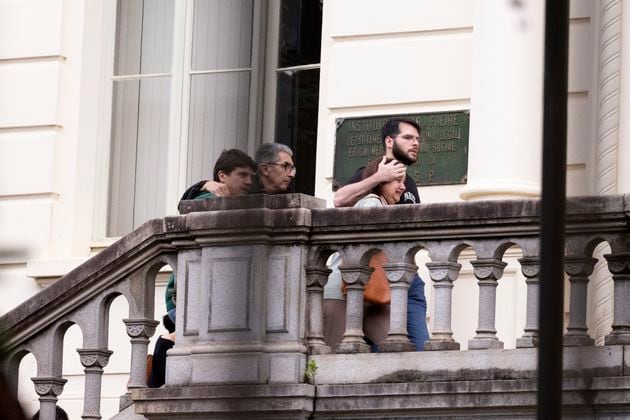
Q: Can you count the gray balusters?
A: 11